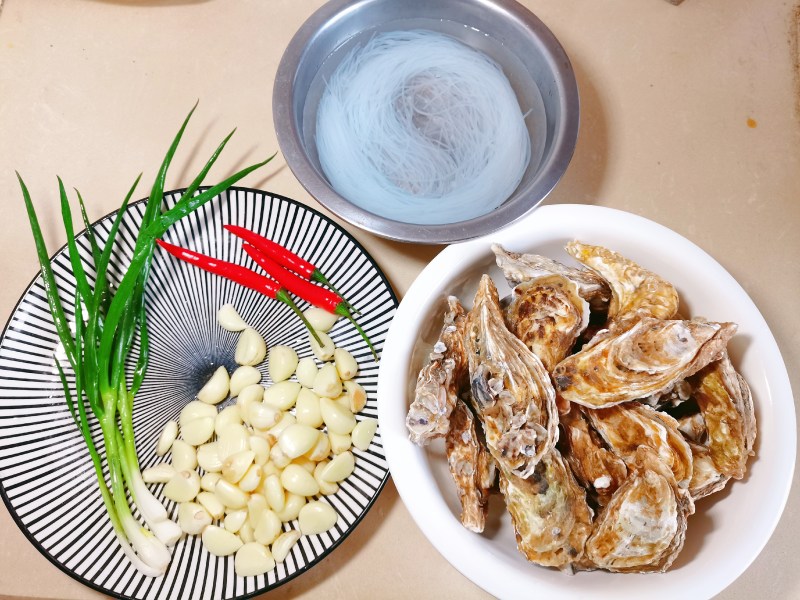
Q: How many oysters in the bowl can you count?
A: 13